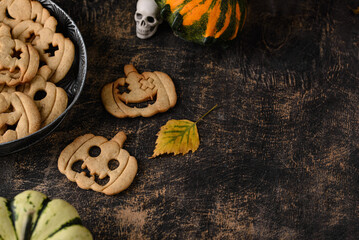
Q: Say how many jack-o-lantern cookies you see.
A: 7